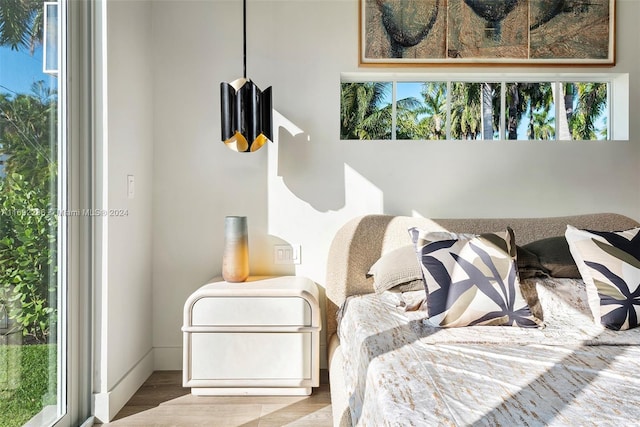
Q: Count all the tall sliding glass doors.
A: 1